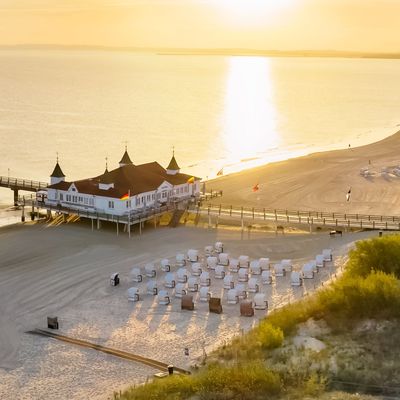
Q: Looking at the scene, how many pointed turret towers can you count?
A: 4